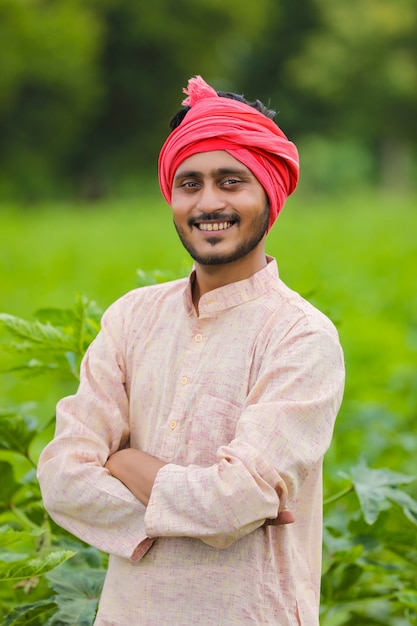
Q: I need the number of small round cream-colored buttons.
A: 3